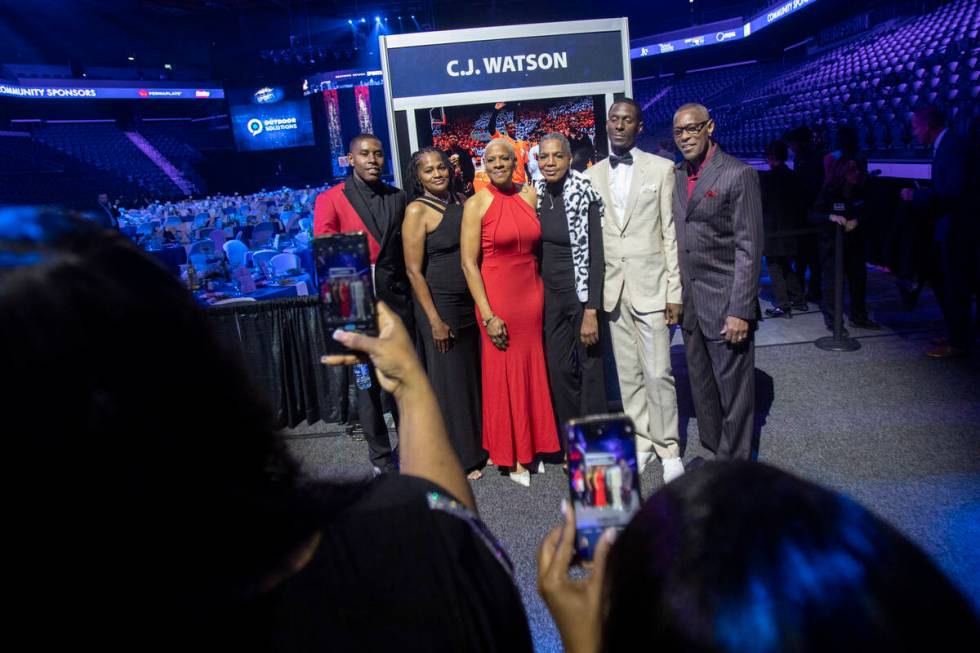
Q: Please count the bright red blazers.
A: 1